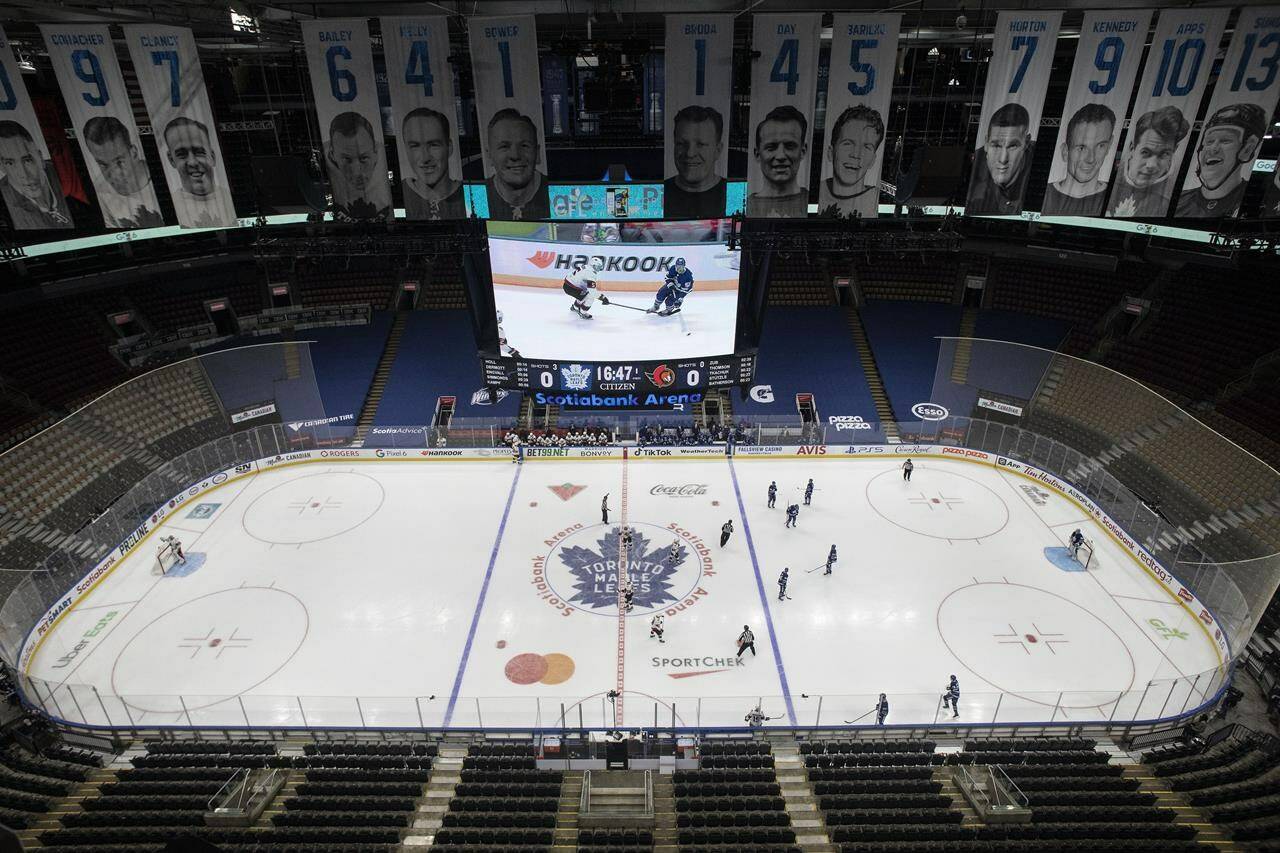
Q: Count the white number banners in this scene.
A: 13